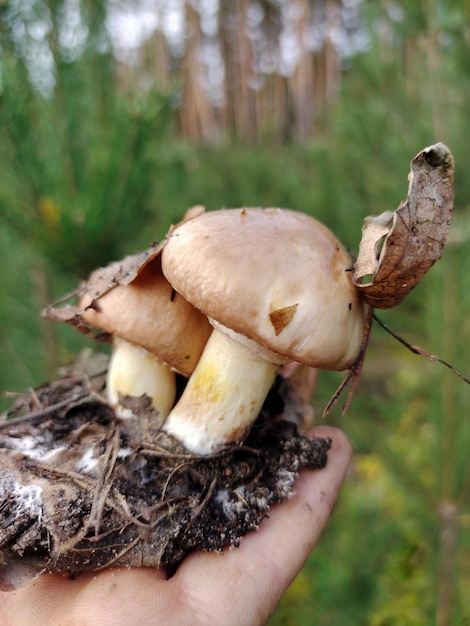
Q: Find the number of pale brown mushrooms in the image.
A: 2